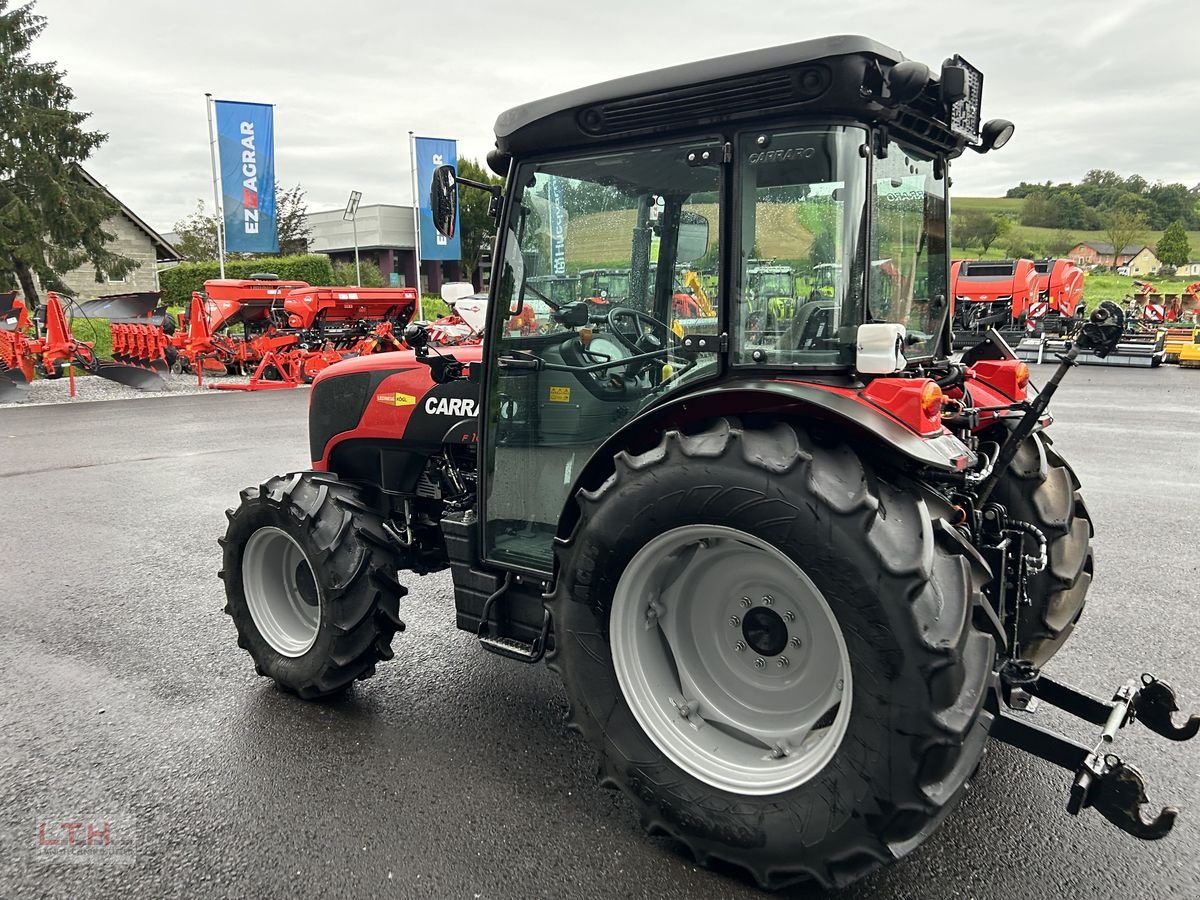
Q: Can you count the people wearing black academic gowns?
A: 0